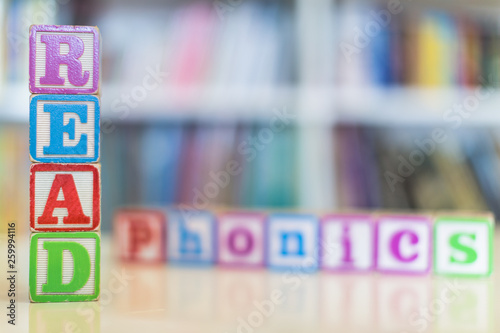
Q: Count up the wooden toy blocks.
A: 11